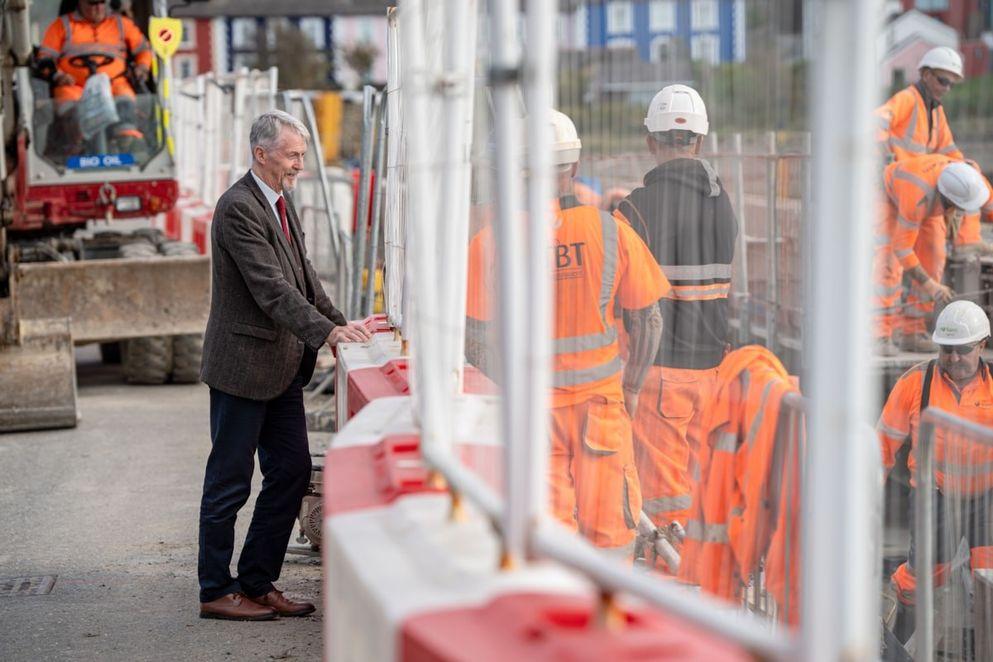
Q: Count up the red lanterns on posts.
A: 0